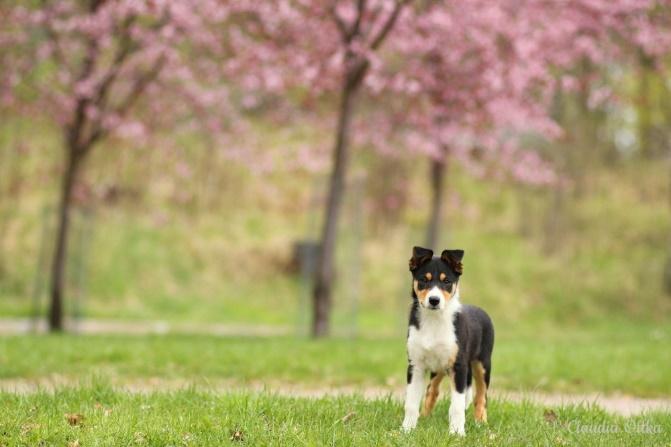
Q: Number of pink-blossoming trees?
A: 3